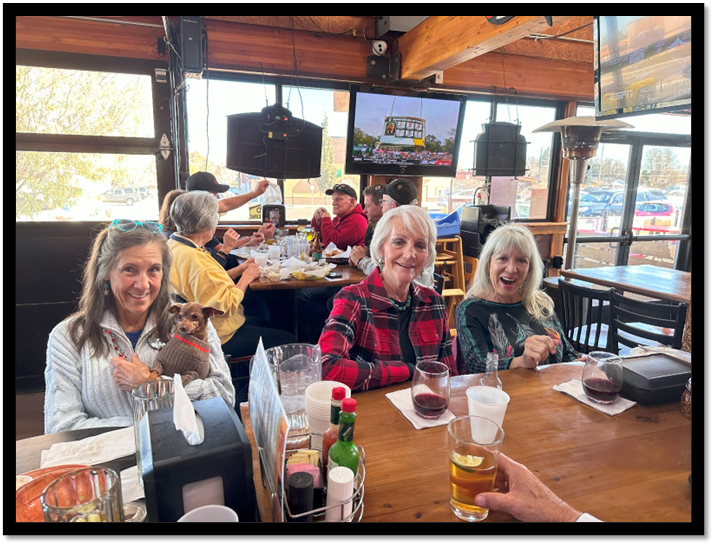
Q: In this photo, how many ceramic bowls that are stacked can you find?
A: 0